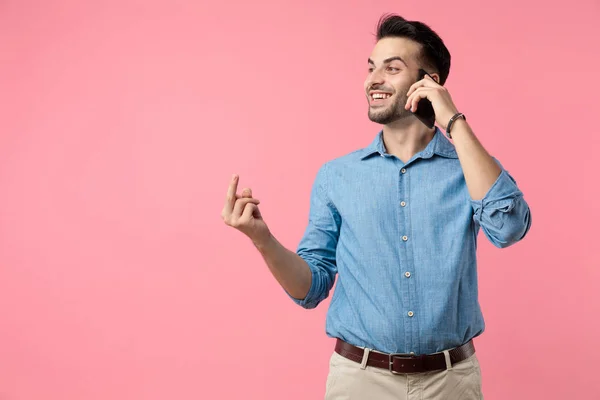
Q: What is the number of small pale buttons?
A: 5